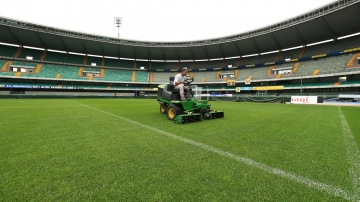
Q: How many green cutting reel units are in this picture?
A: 2